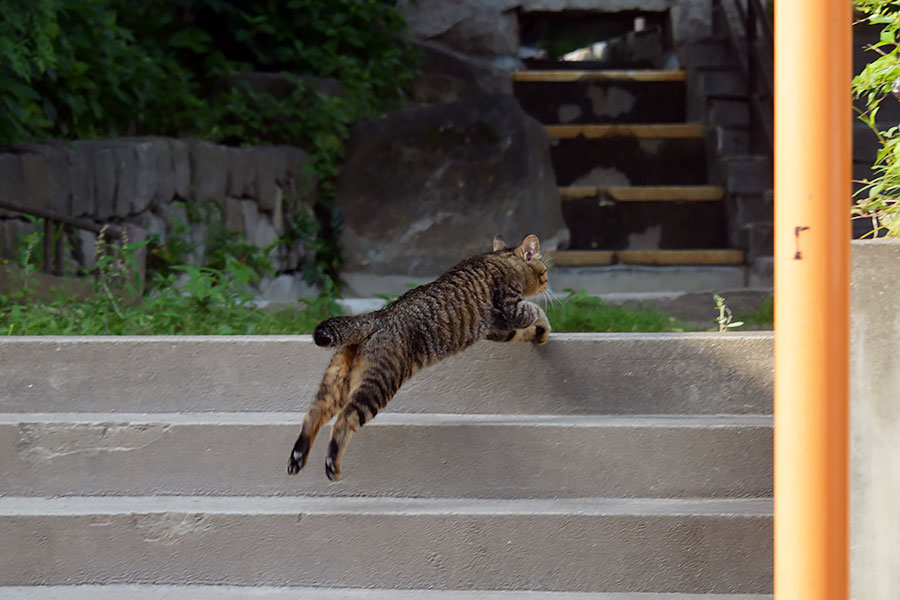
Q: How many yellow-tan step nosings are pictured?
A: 4